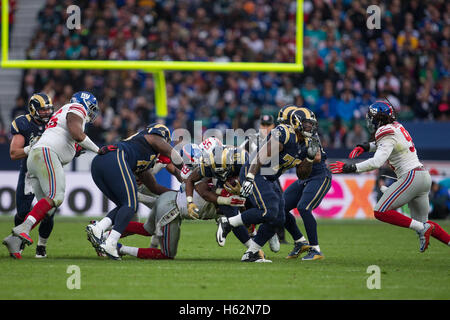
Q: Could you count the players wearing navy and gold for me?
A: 5